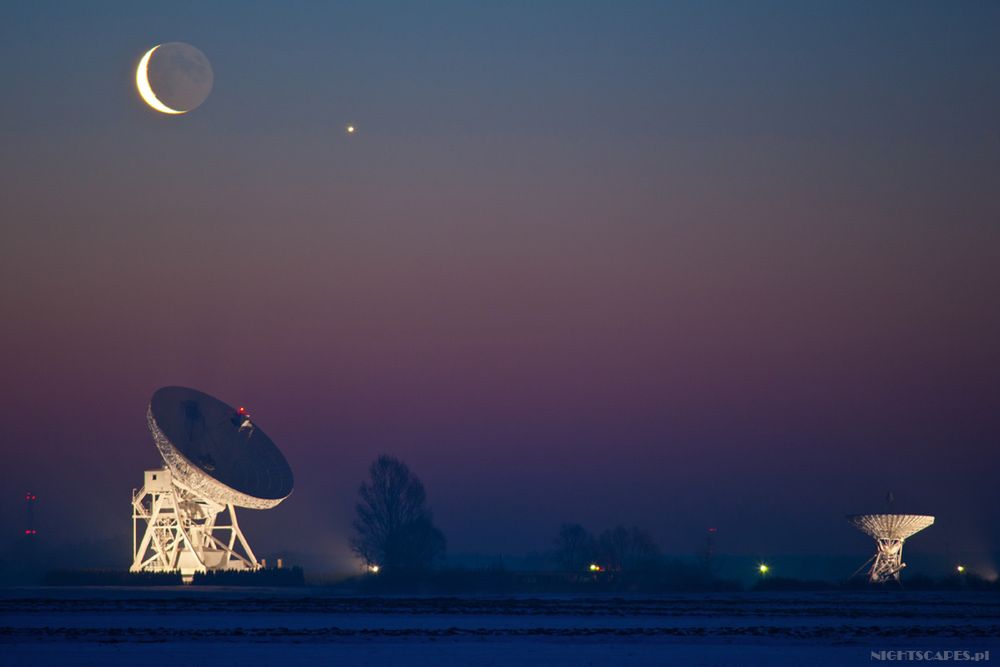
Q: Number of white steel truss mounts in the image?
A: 2